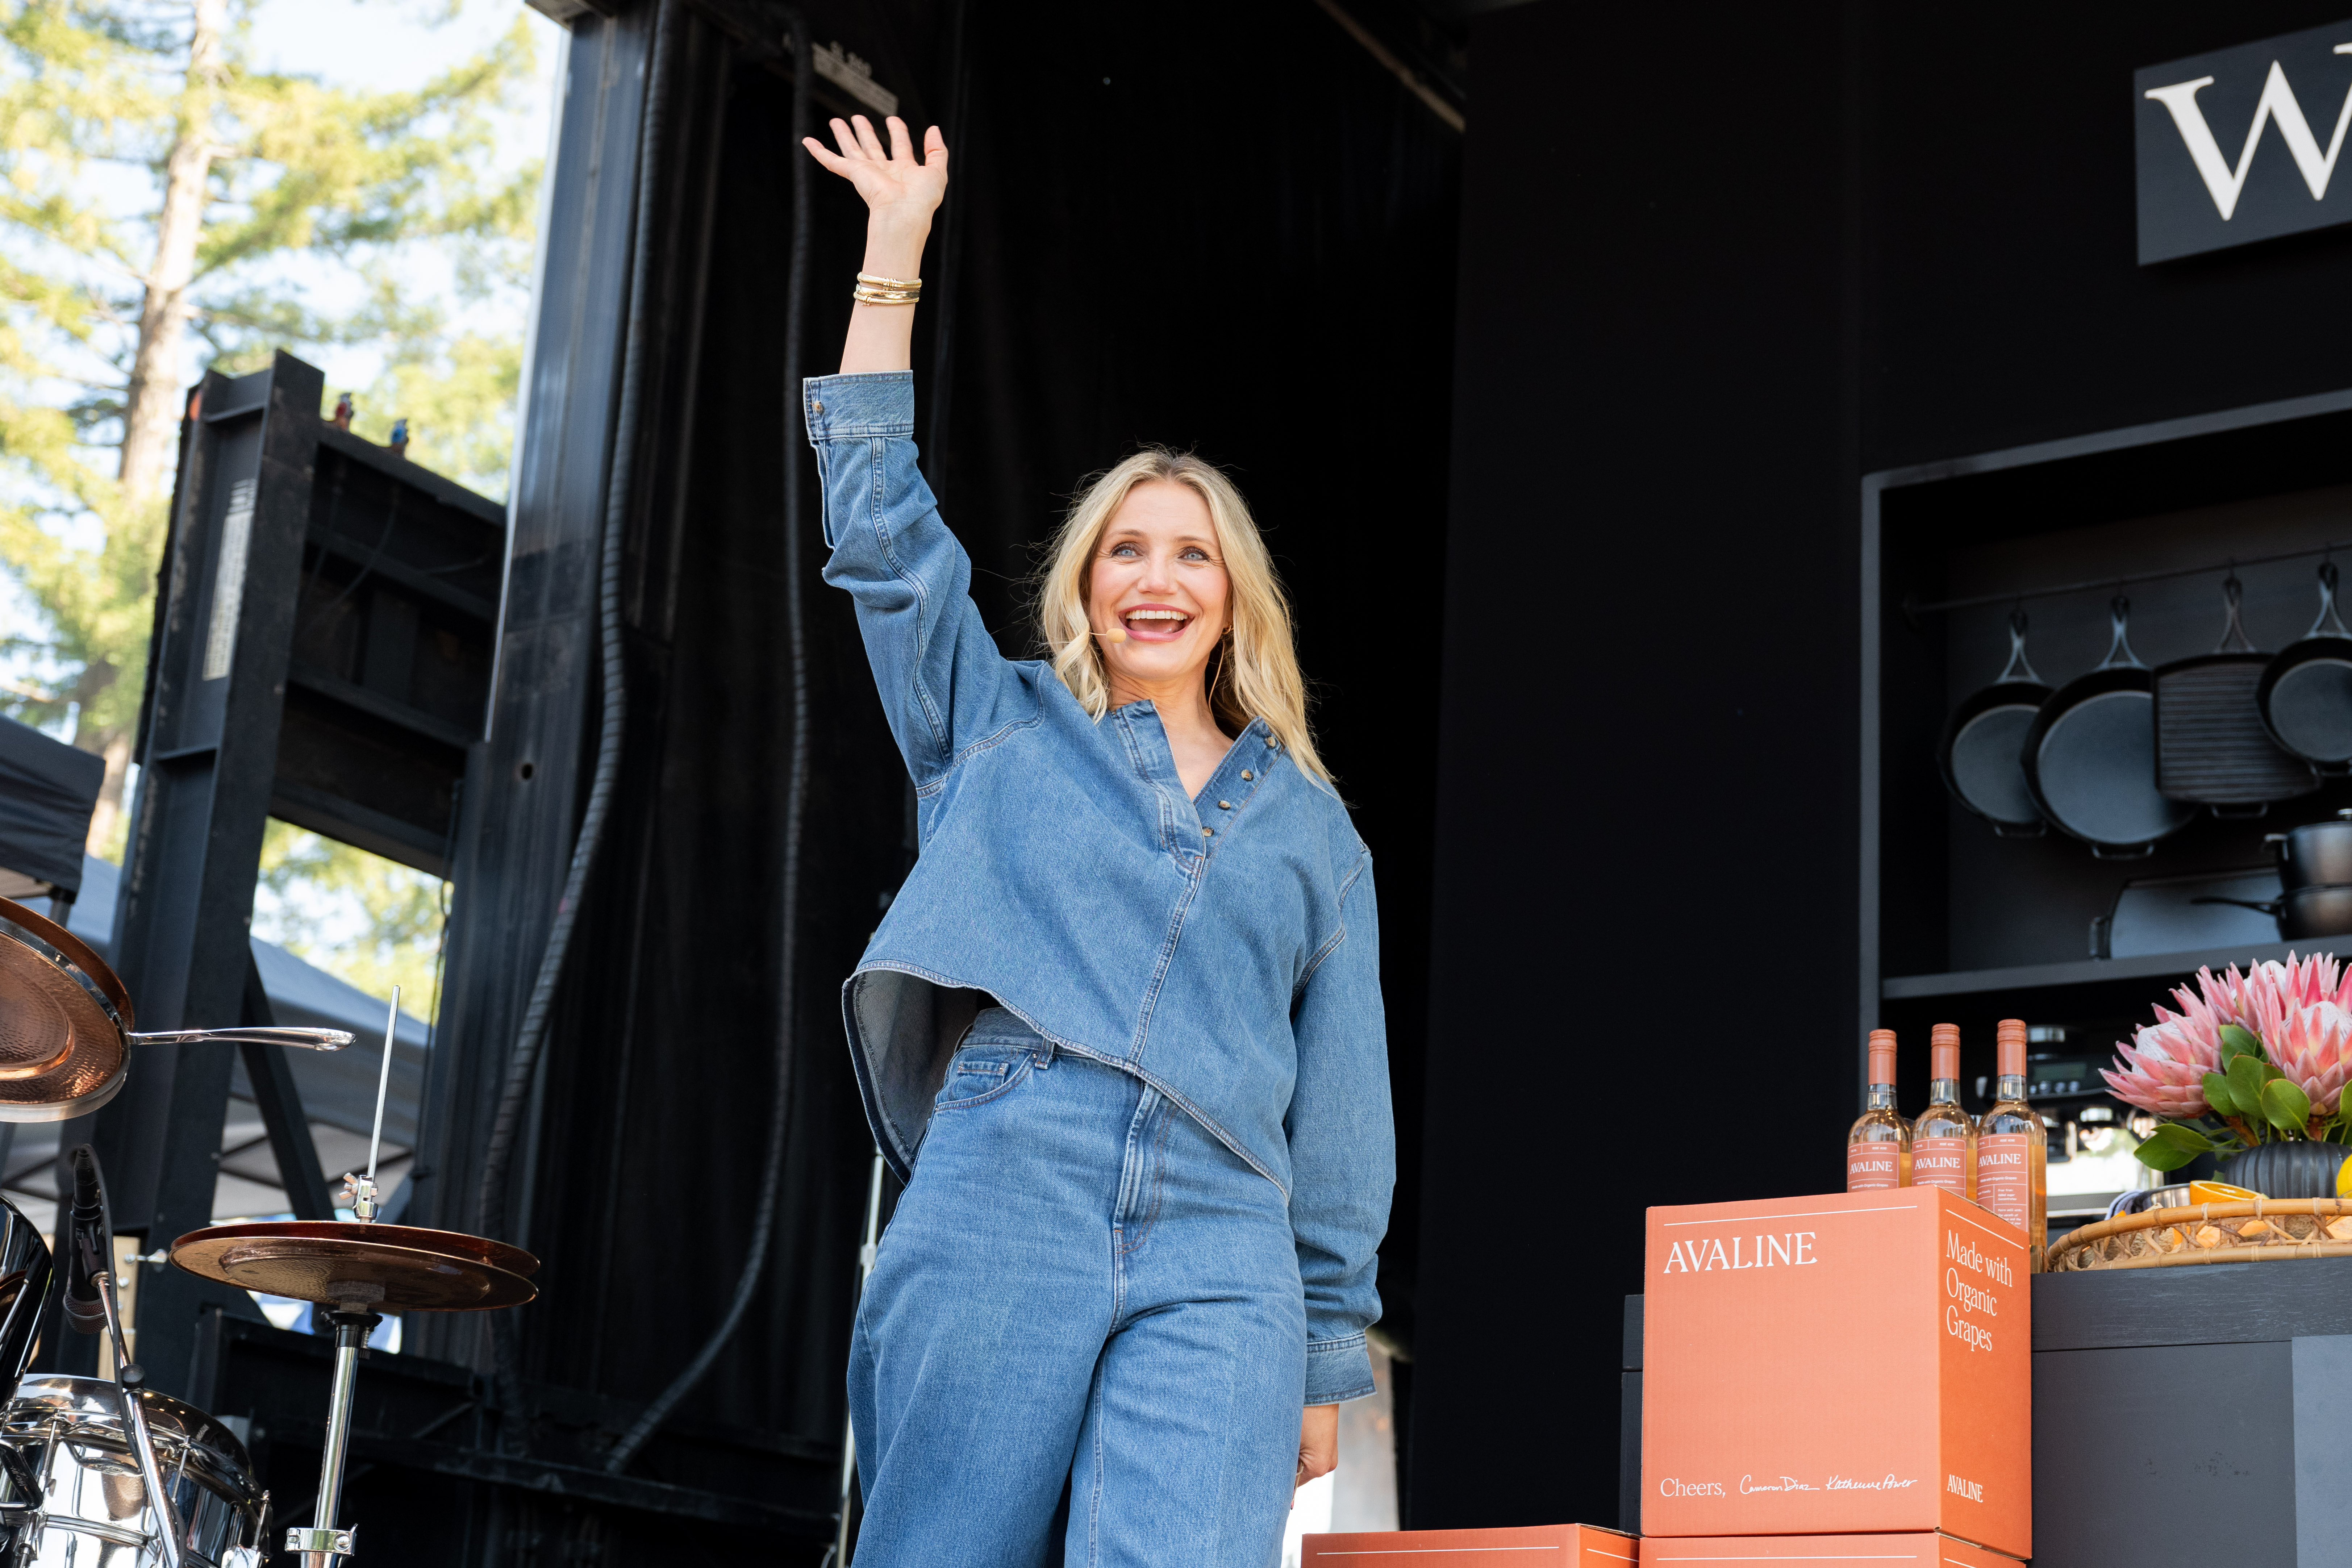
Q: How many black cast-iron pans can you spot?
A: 4